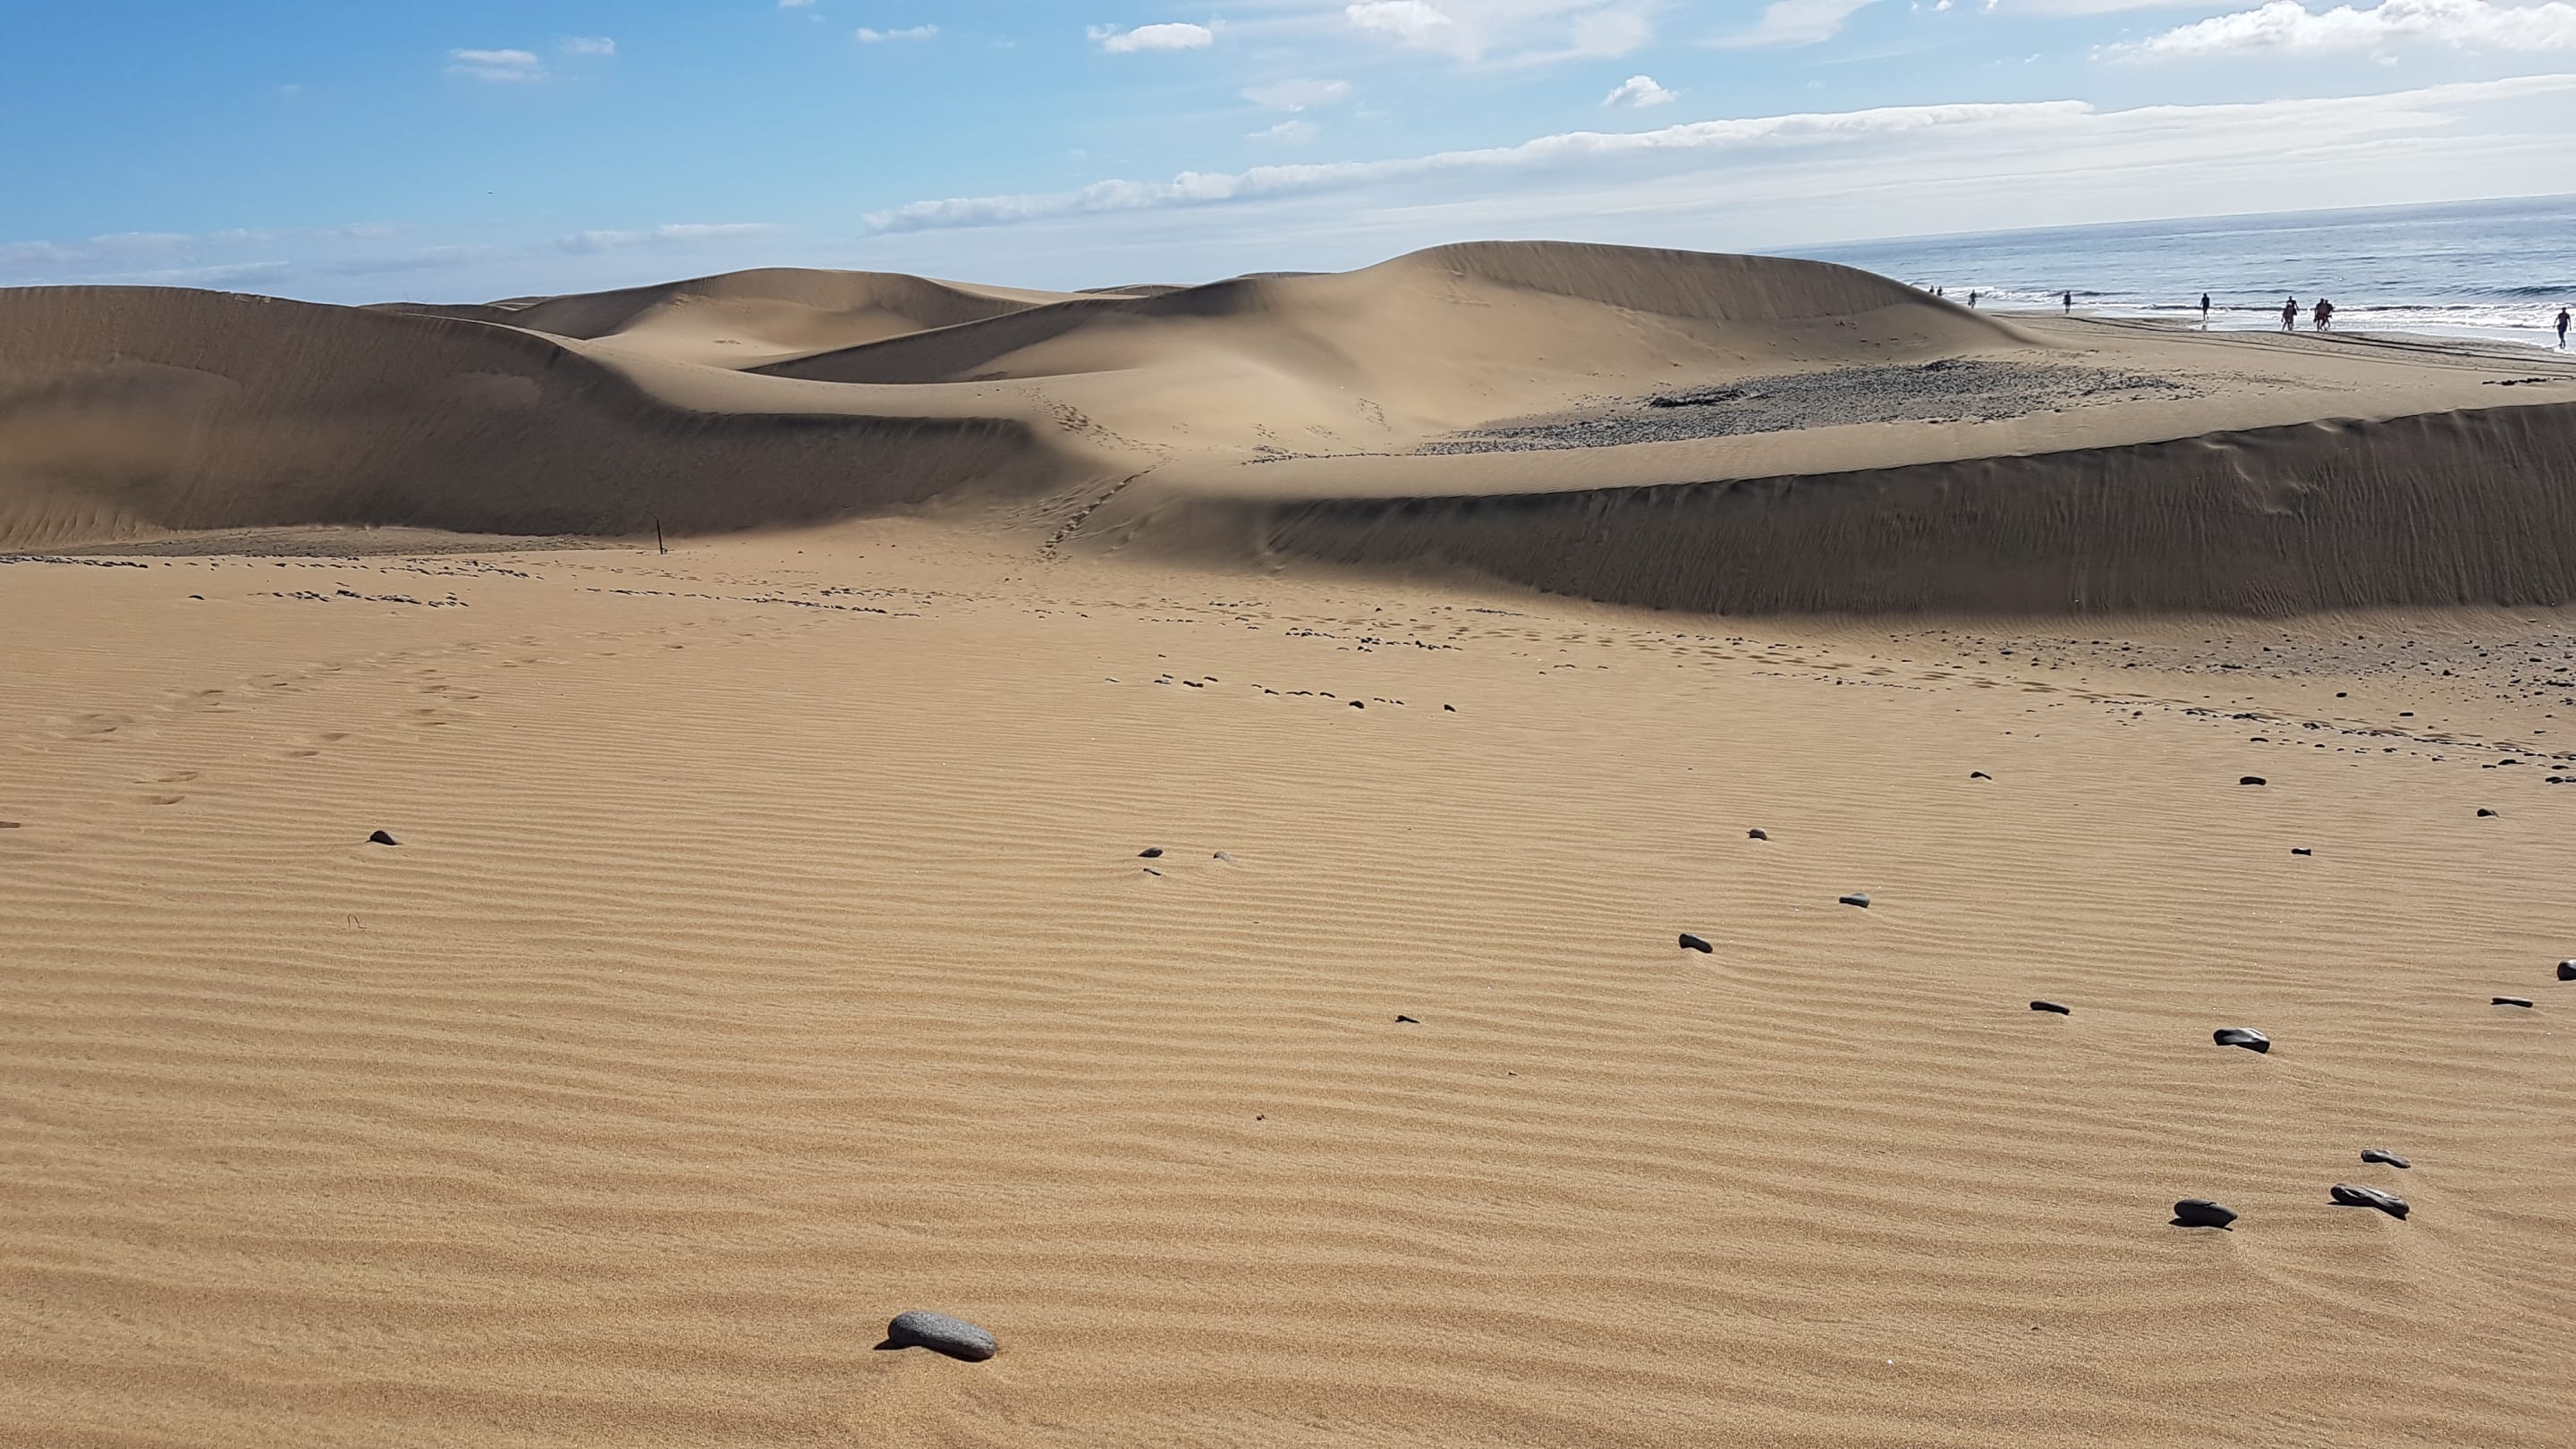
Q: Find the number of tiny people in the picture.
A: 10